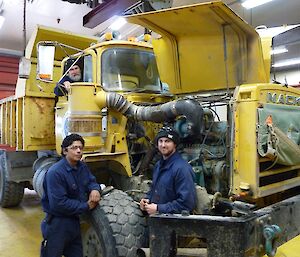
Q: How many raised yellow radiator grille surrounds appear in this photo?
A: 1